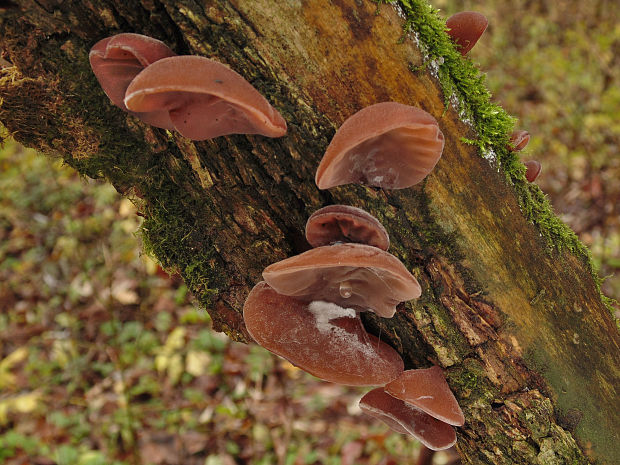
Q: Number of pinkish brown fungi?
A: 11